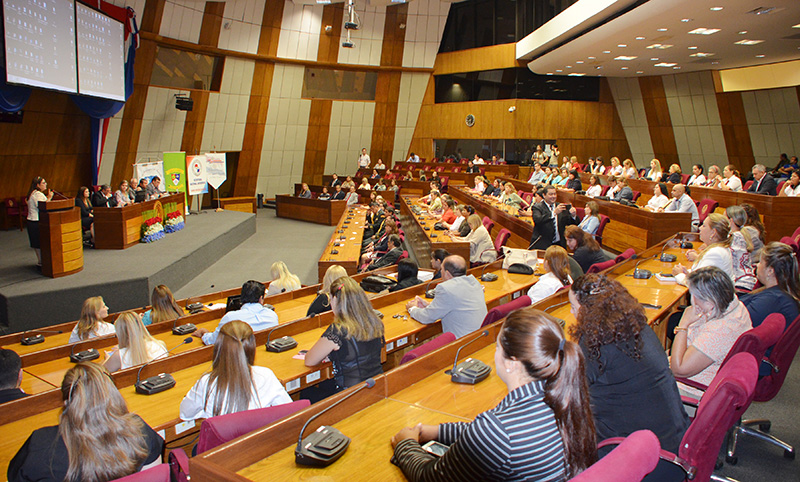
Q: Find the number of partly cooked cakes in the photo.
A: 0